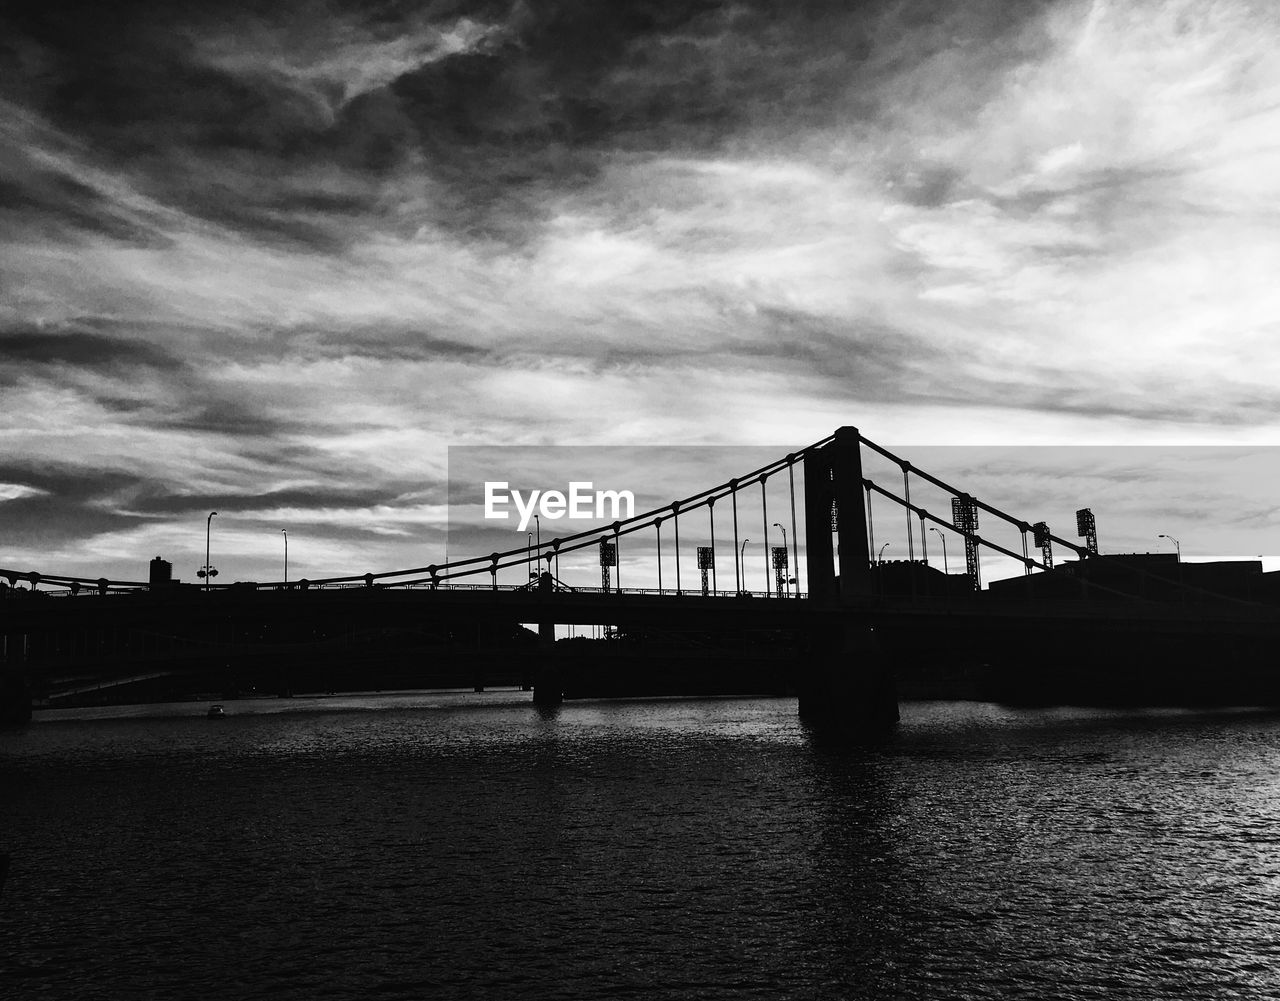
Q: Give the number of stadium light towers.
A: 6